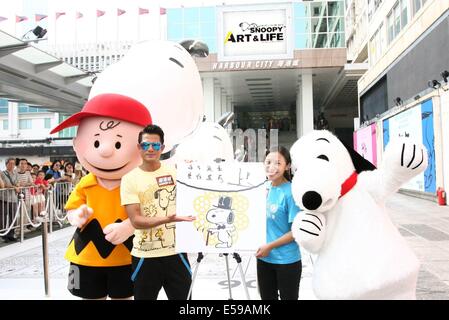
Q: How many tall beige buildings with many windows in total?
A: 1